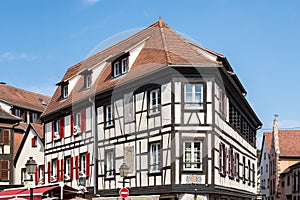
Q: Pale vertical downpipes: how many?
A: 1